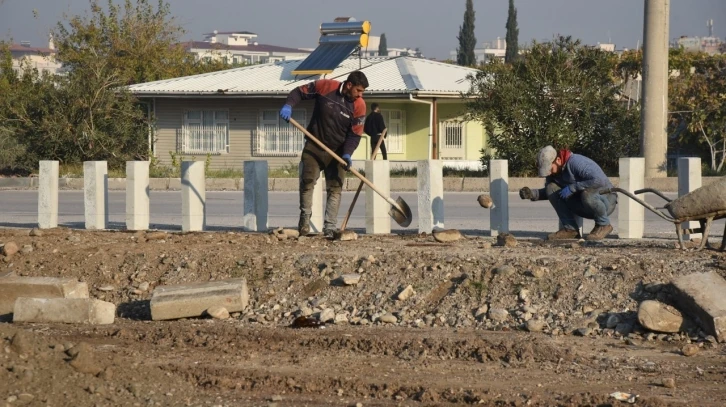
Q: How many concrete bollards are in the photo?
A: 12